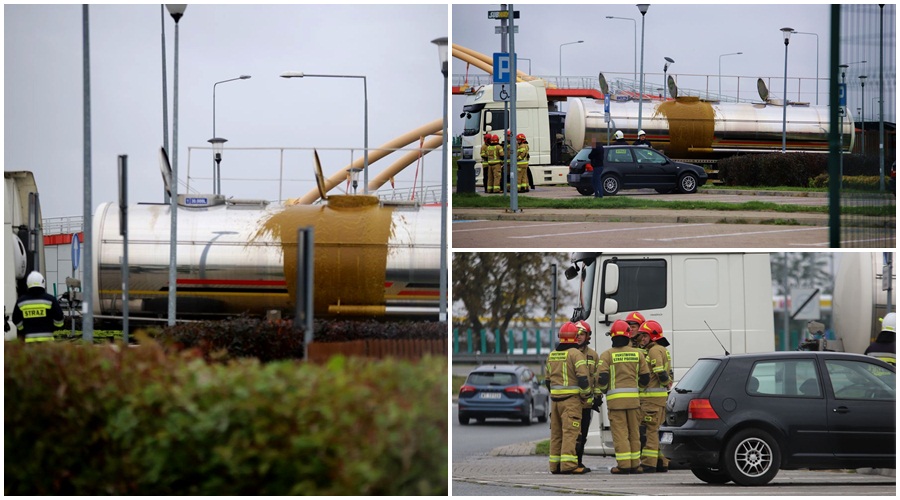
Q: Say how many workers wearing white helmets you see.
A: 4